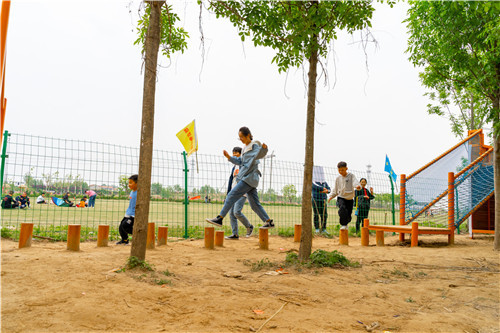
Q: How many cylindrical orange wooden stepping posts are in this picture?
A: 12